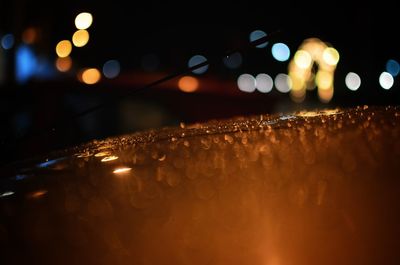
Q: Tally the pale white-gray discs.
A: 5